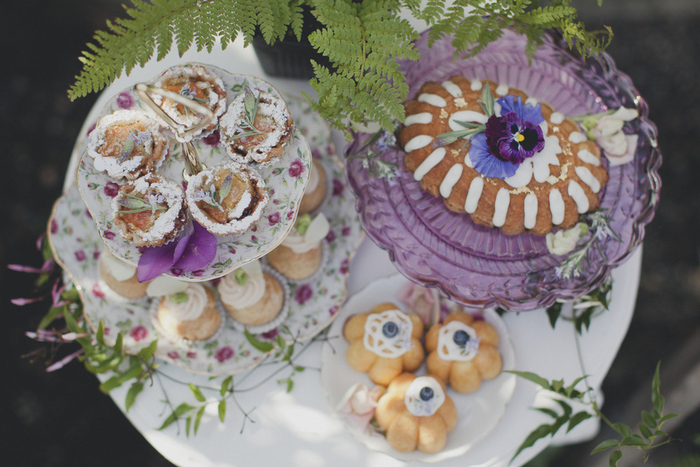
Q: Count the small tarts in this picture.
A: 5